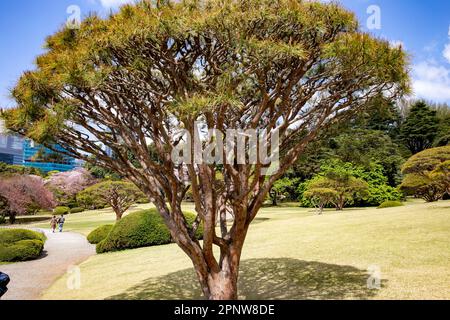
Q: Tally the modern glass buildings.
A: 2